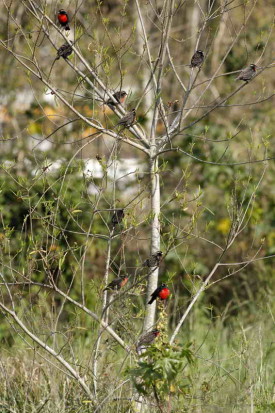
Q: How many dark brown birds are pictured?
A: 9